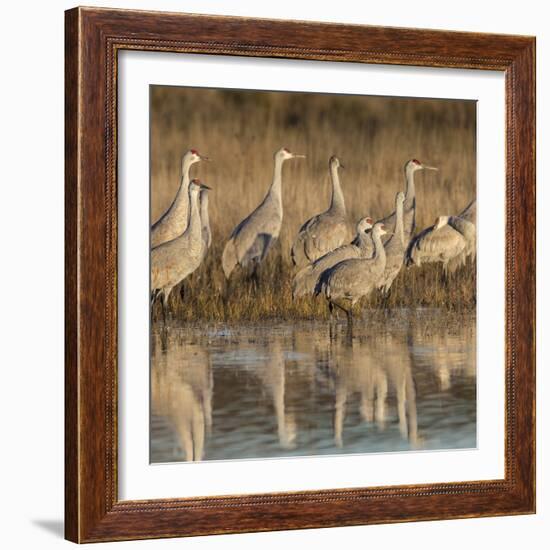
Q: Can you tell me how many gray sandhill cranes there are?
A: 11